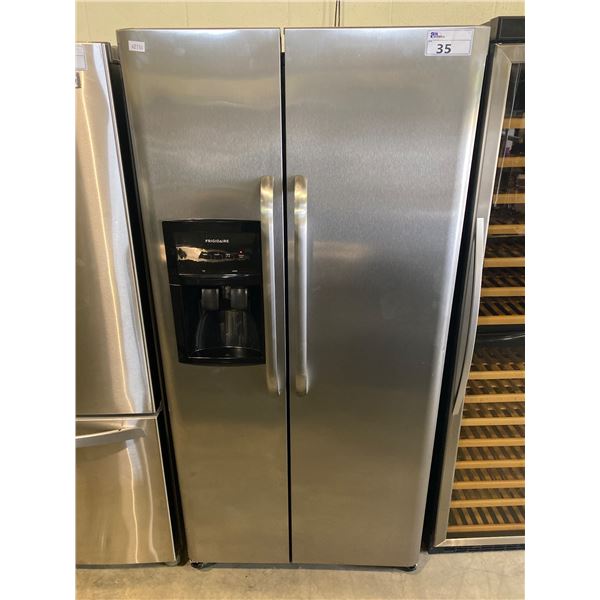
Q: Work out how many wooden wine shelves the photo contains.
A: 15